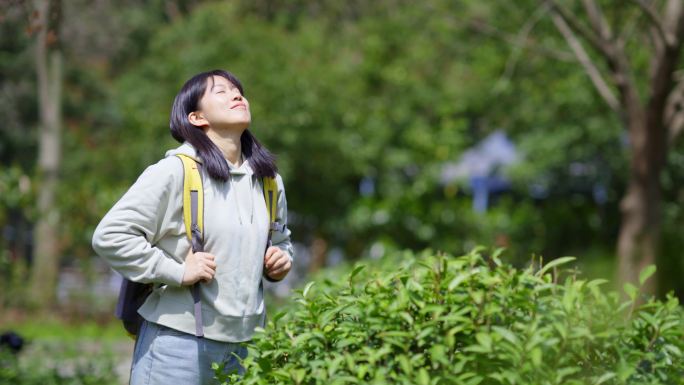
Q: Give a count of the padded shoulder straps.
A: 2